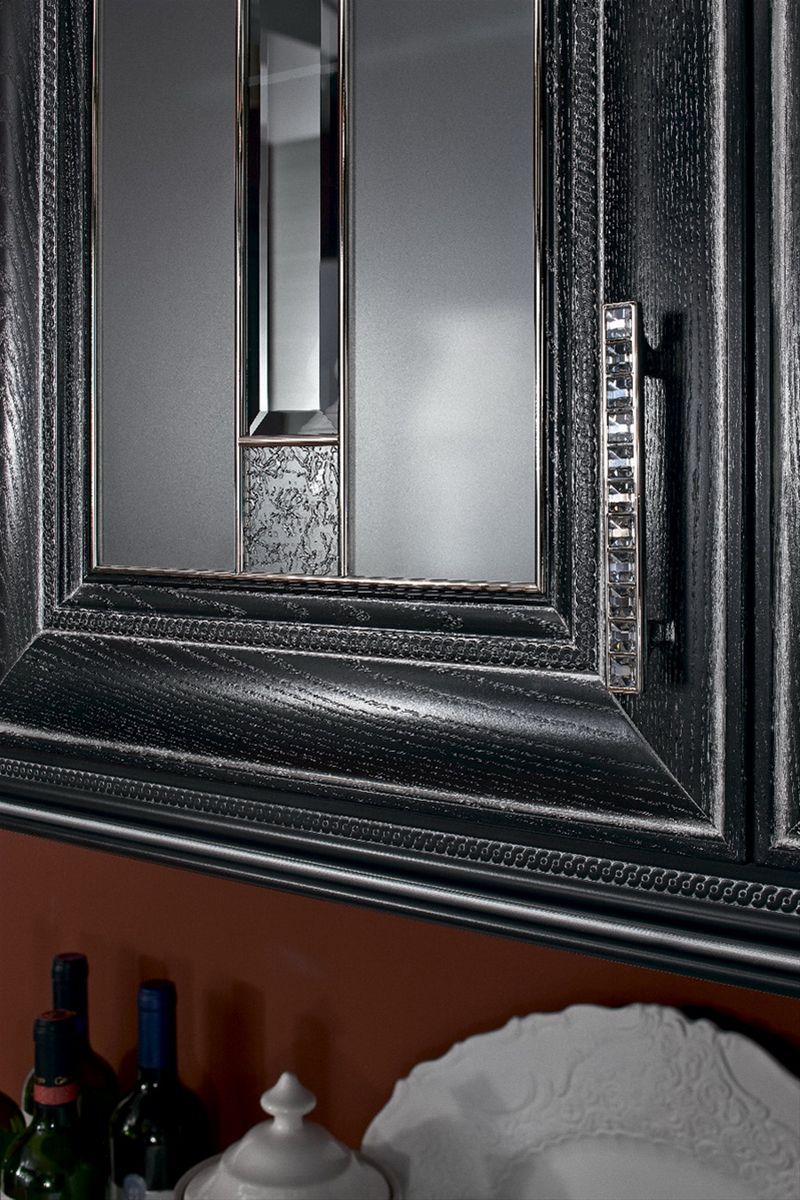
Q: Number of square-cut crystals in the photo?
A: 11